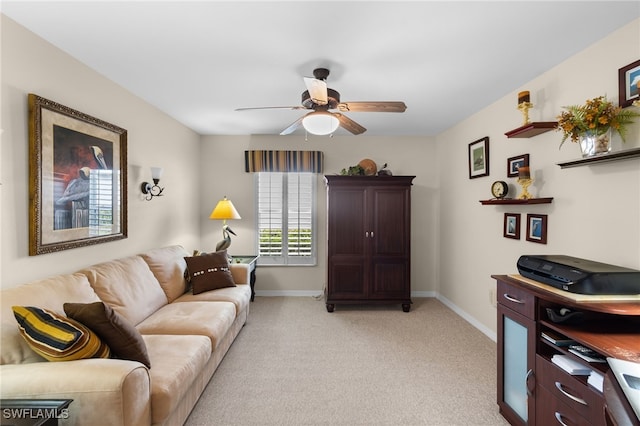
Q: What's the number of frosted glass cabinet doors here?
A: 1